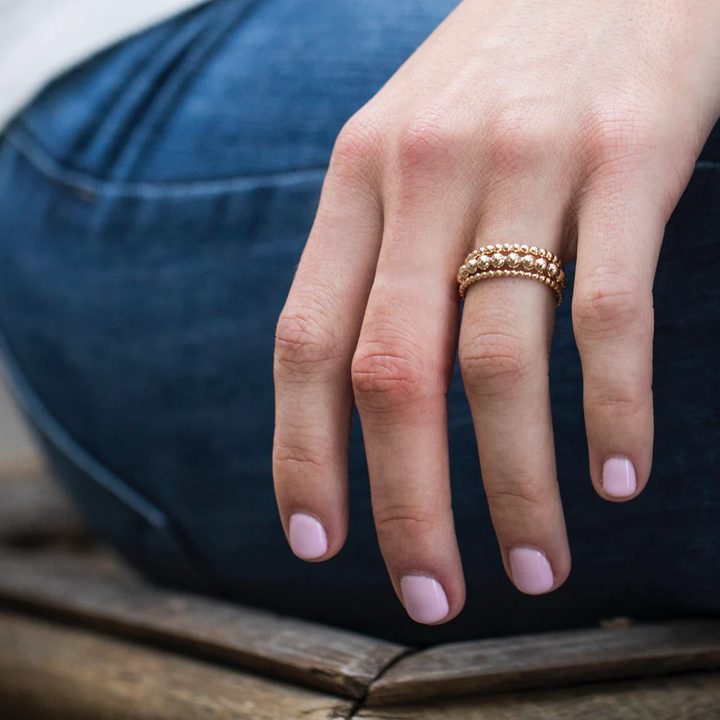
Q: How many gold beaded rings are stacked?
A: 3